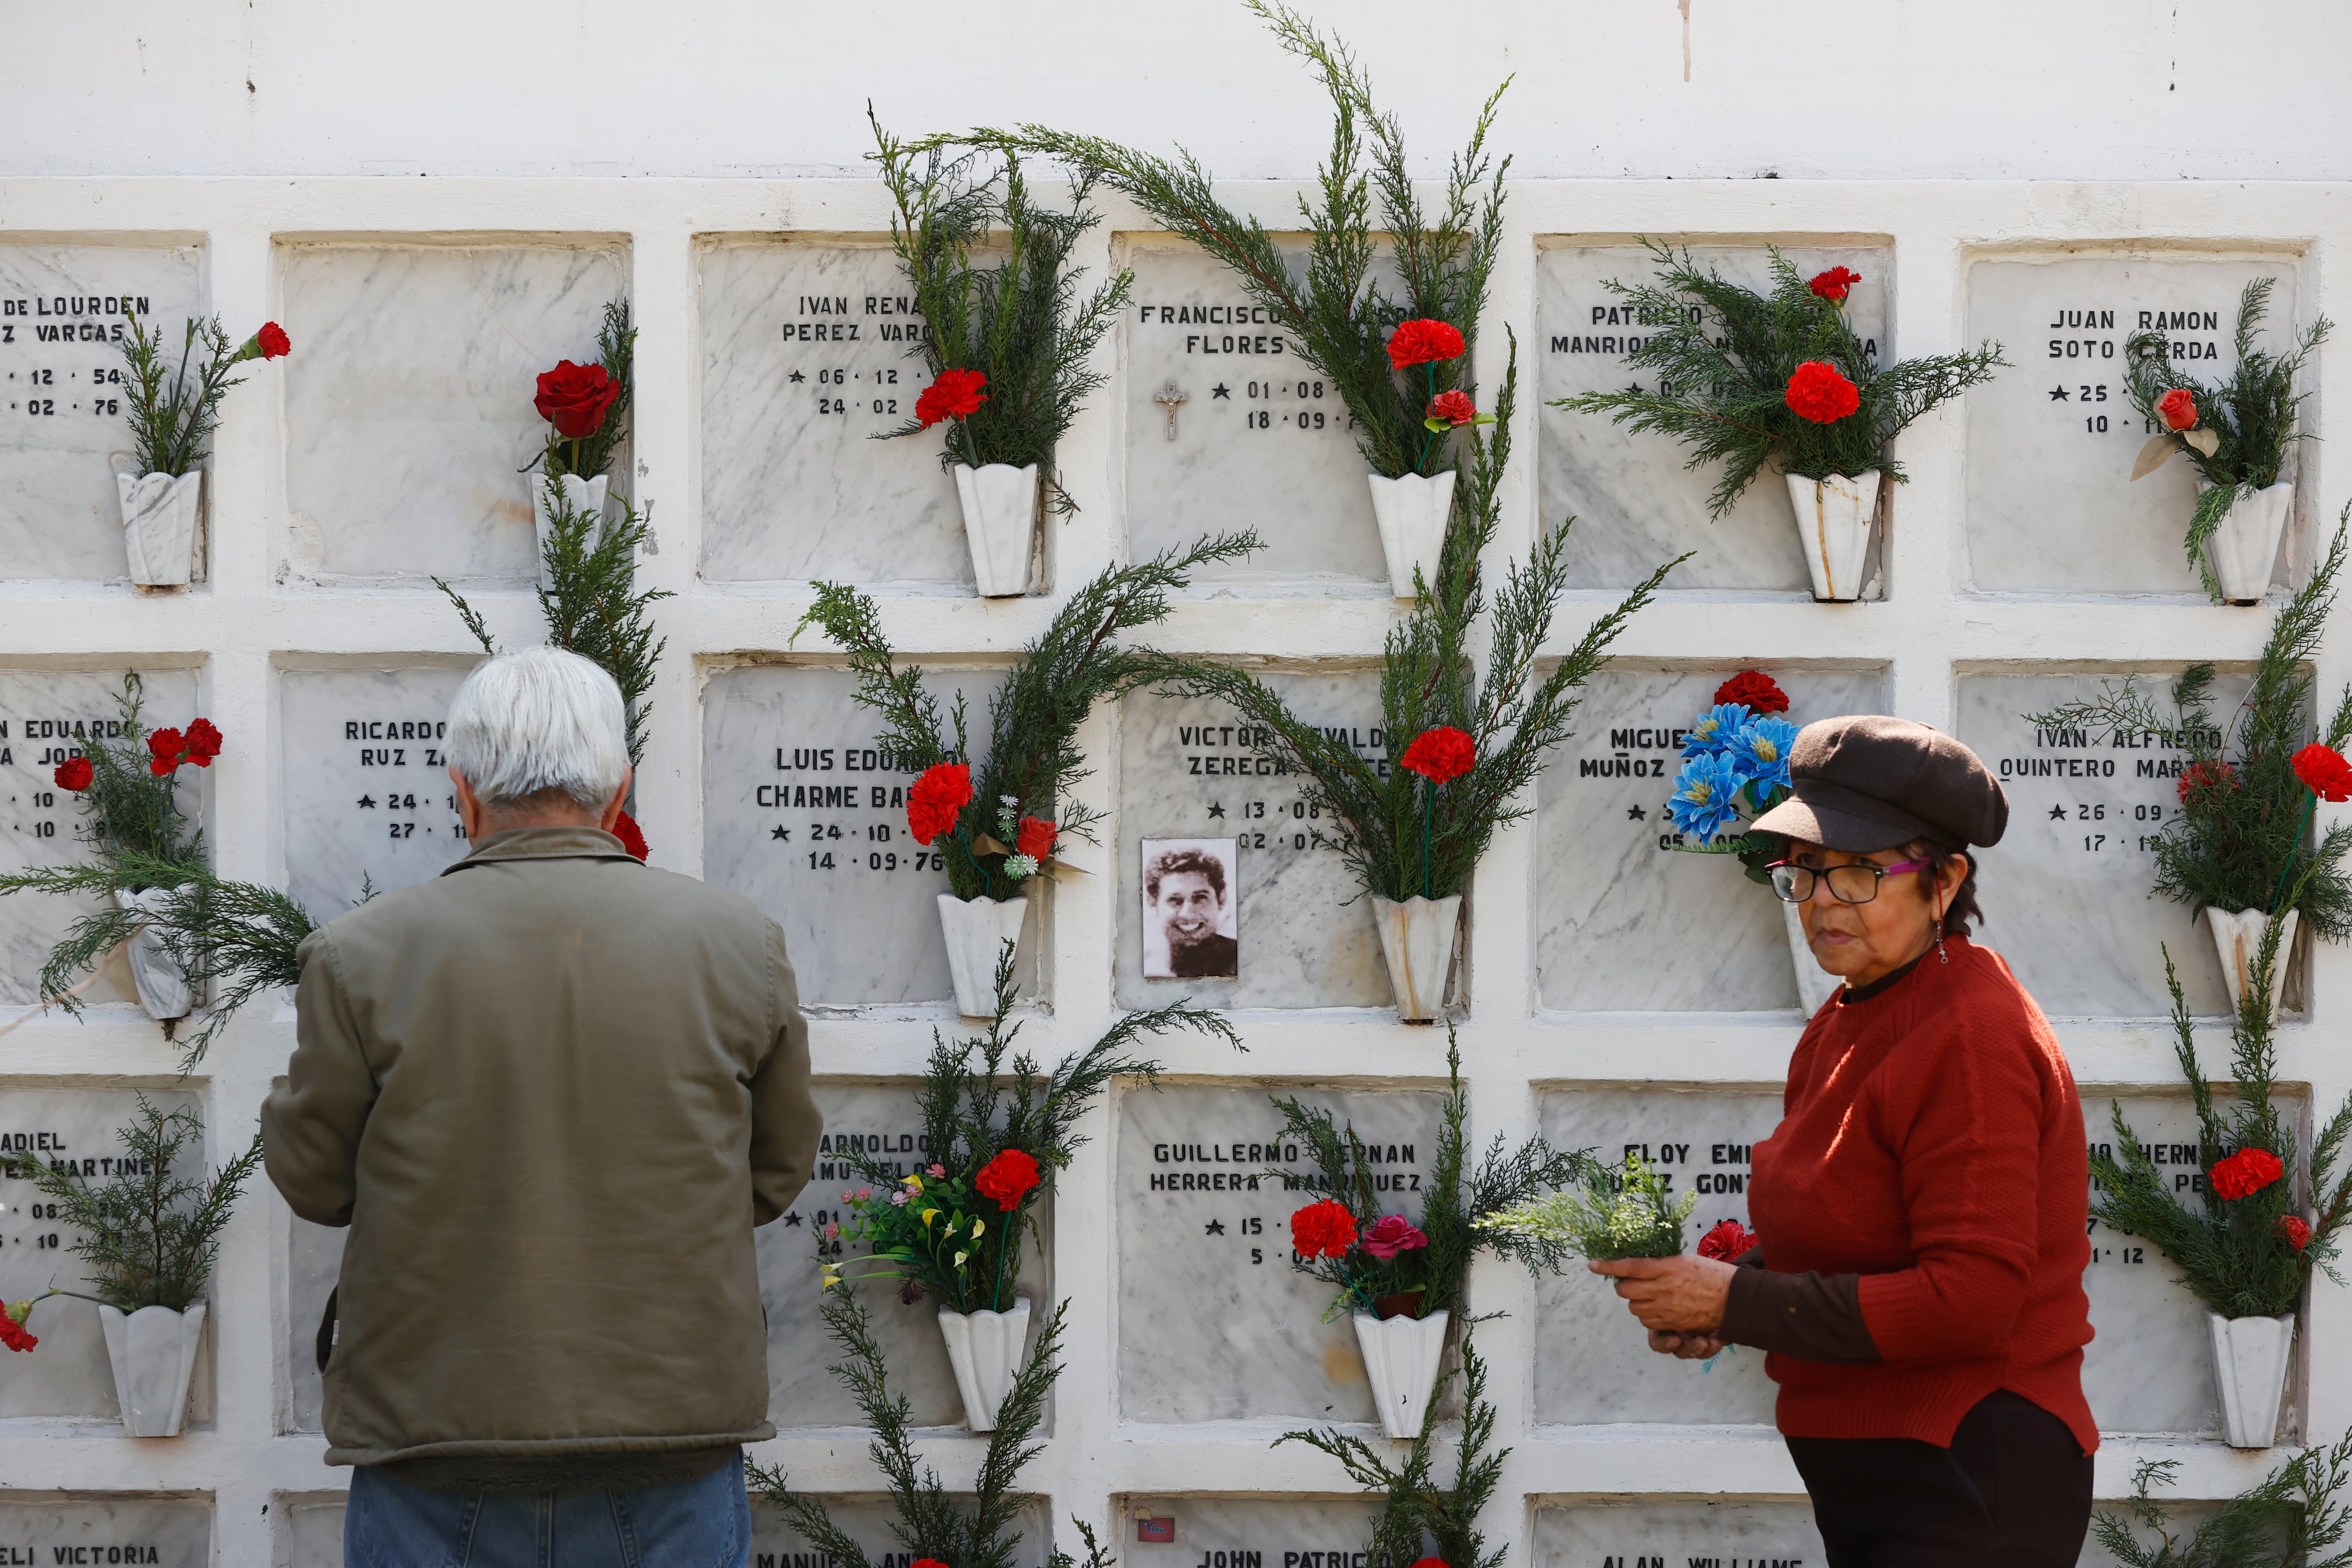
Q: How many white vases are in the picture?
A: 15